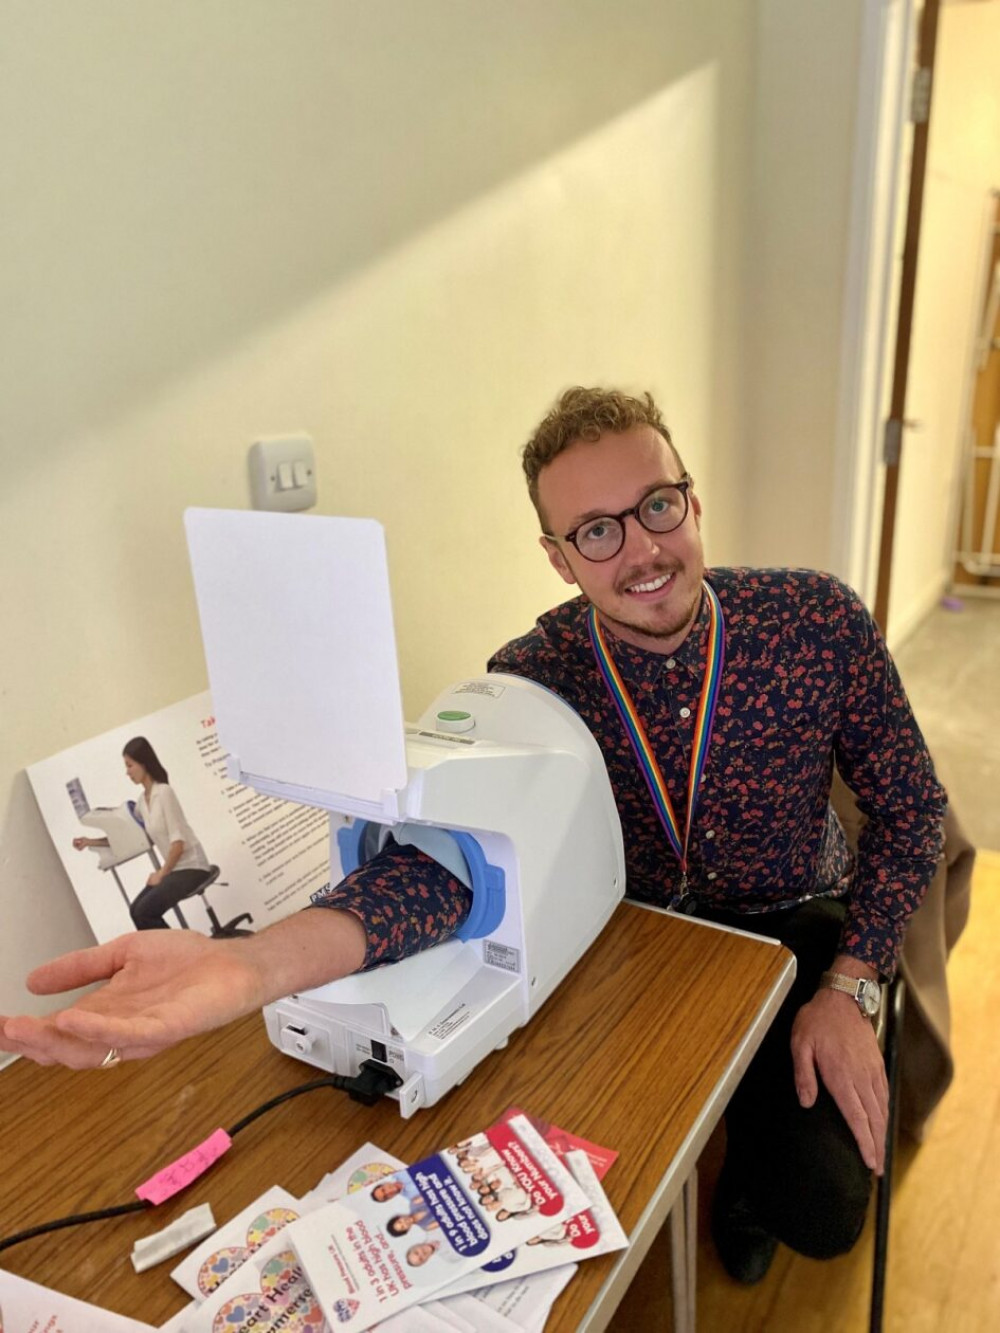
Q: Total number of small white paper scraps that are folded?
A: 1